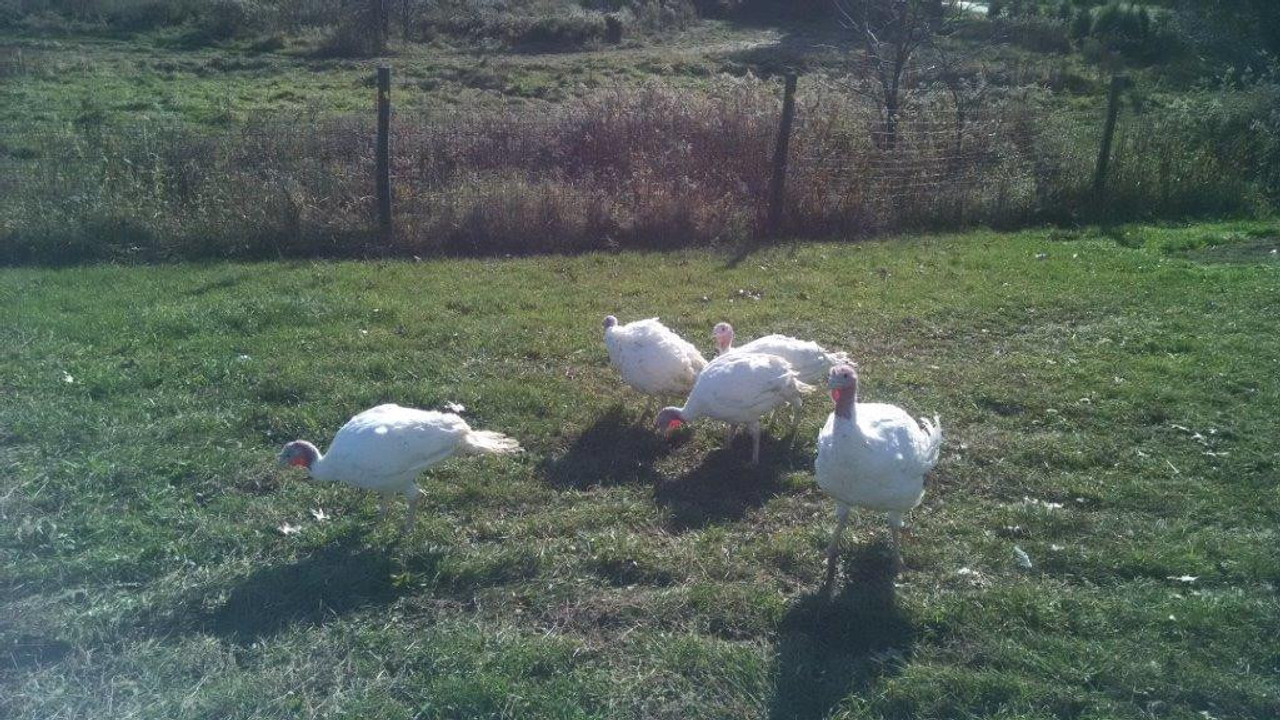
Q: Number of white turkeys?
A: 5